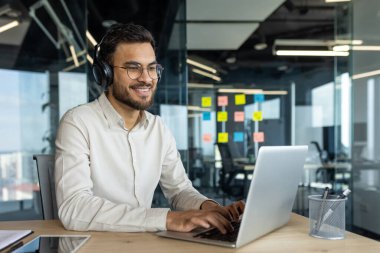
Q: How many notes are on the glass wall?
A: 12